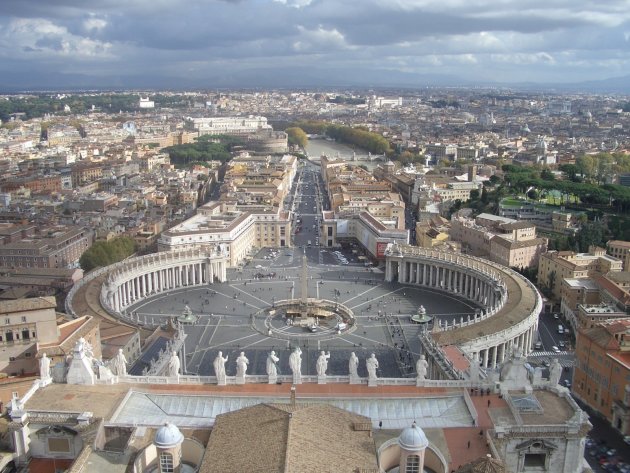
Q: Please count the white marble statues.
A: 13